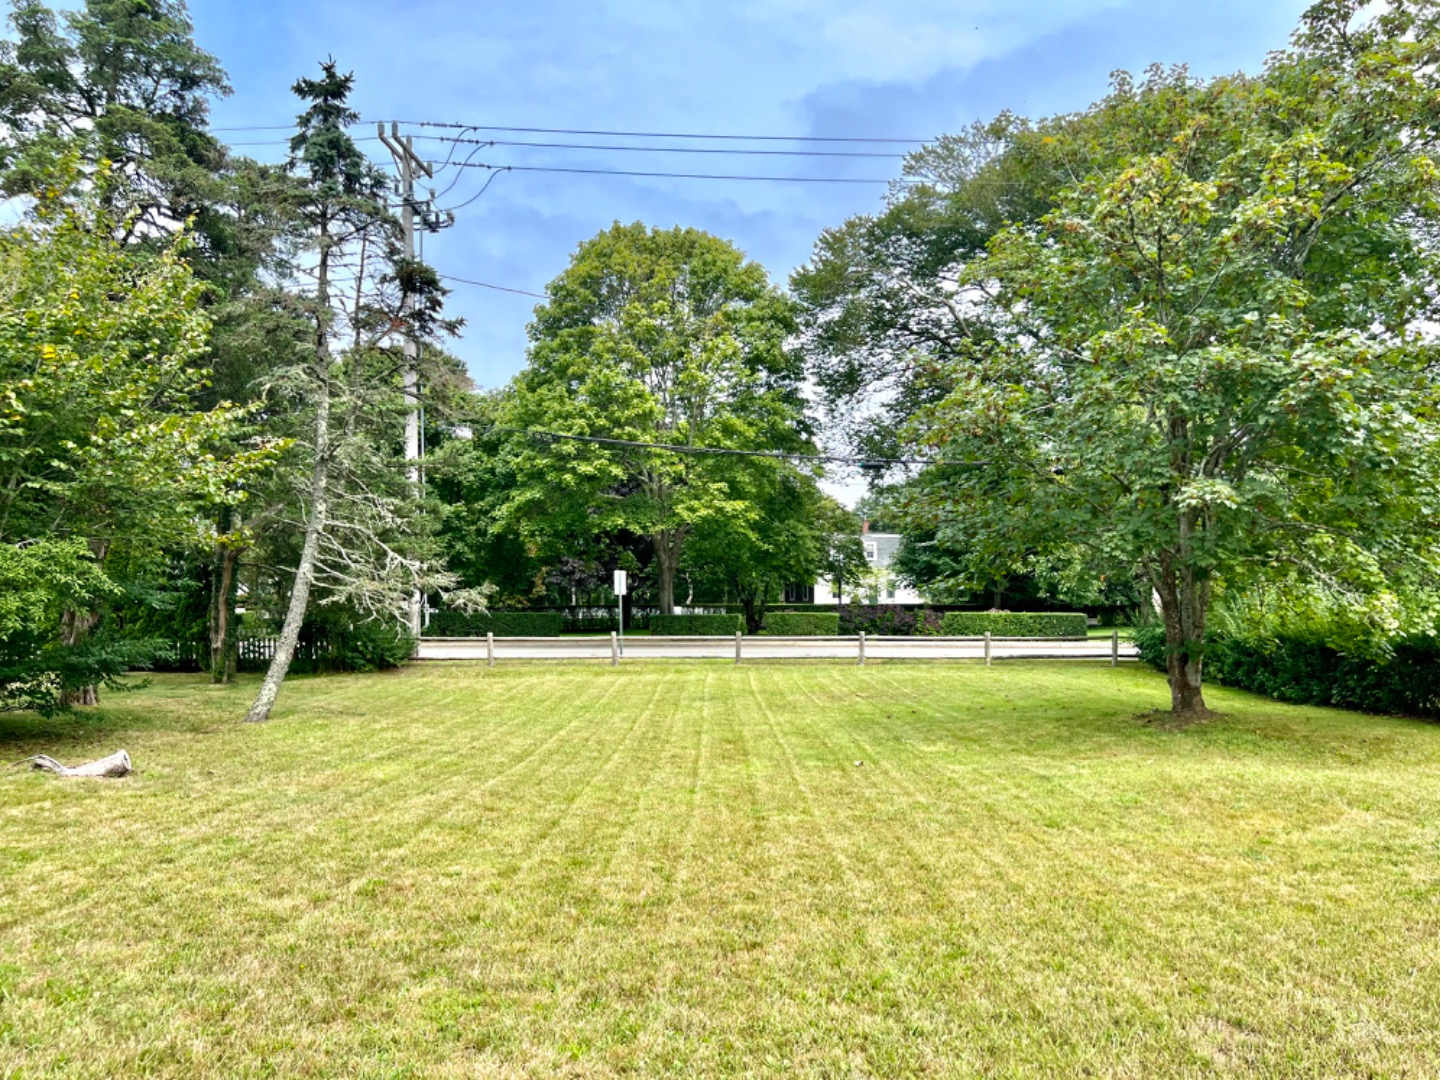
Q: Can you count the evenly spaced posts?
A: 6